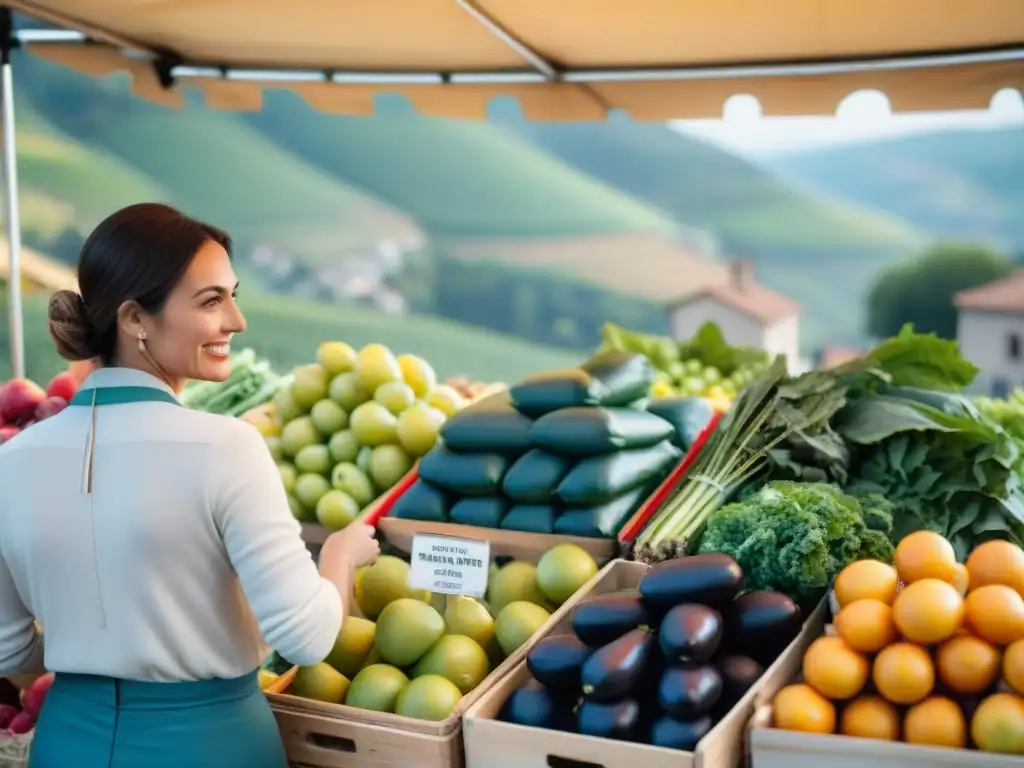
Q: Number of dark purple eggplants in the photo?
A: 11